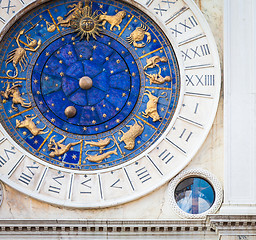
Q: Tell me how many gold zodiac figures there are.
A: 12